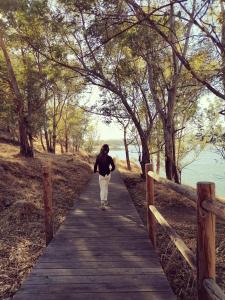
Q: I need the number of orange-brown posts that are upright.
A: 3